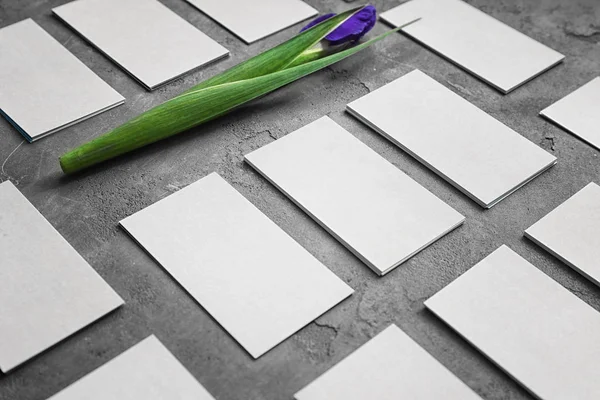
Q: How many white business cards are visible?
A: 13